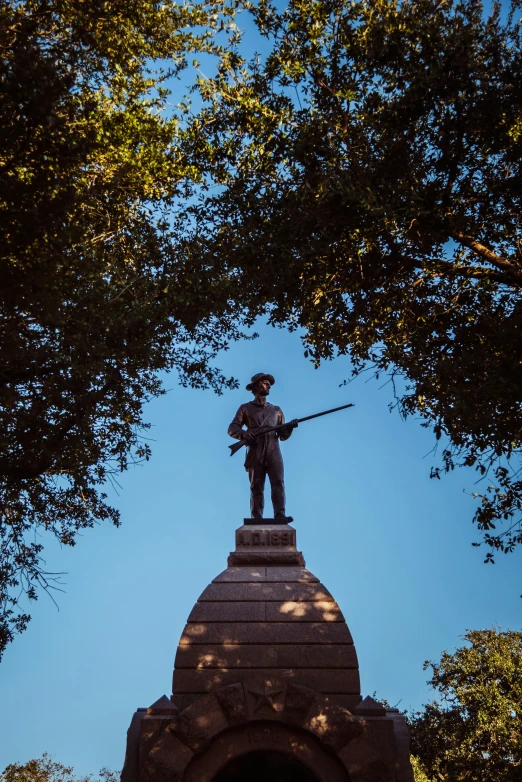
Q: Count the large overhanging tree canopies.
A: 2